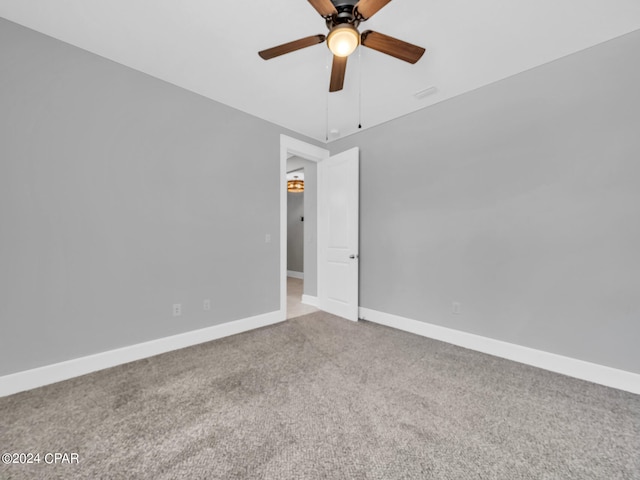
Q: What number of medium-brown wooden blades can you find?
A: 5